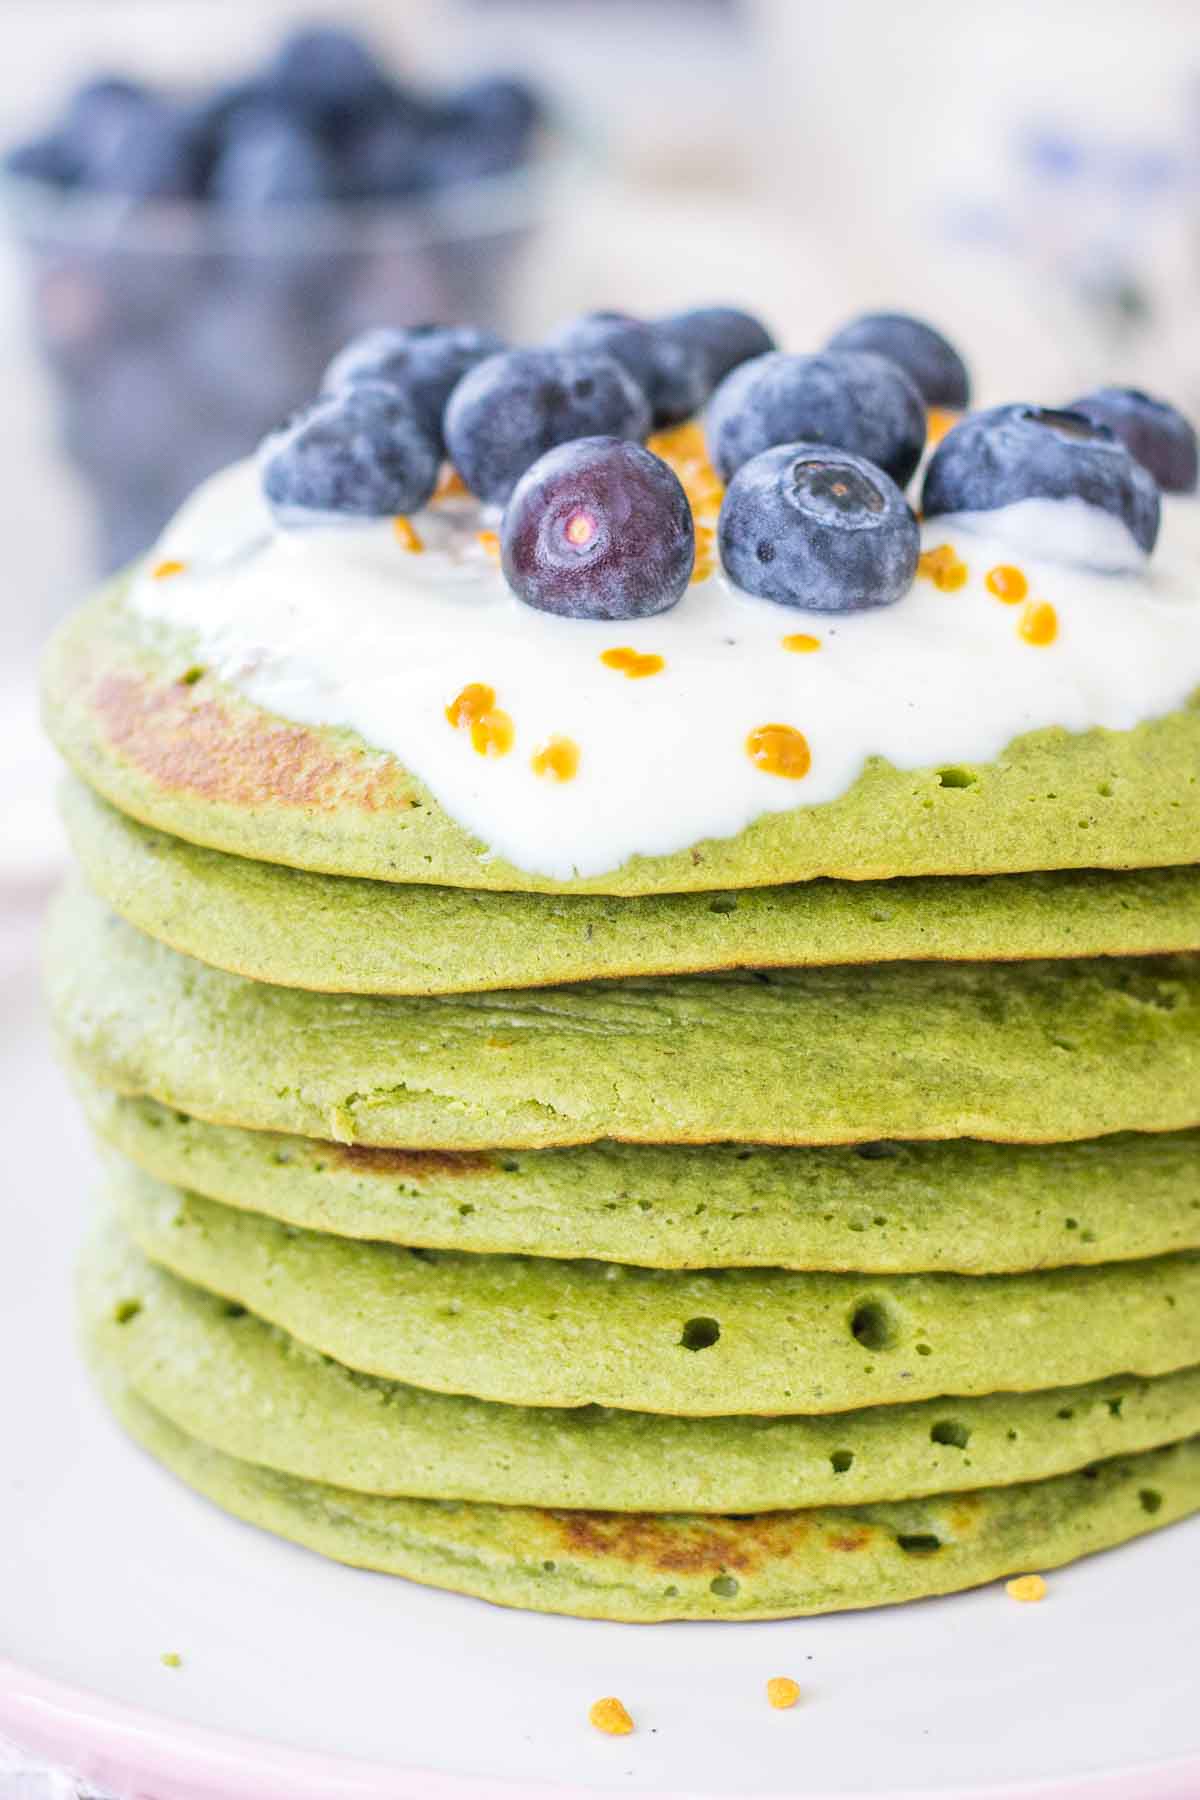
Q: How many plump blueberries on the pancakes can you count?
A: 11